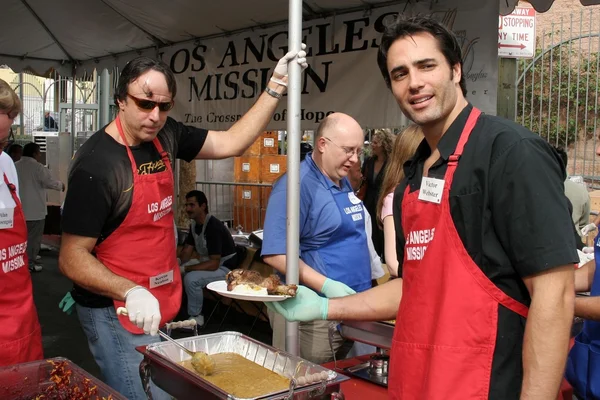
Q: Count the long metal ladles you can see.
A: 1